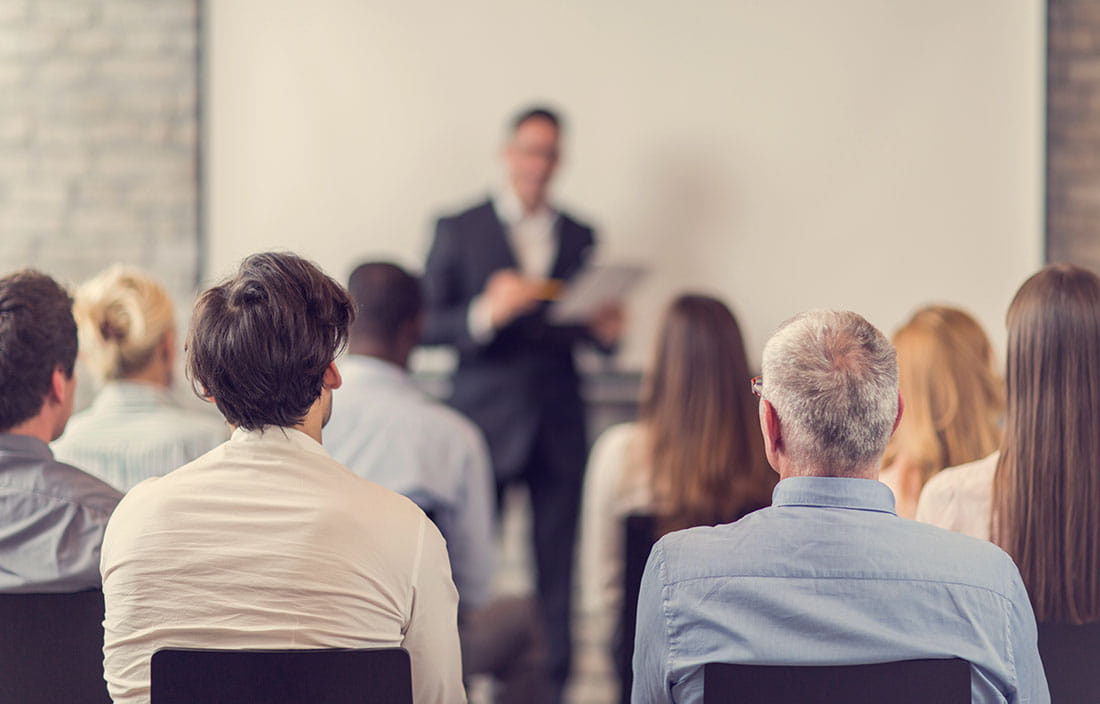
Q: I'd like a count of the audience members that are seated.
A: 8